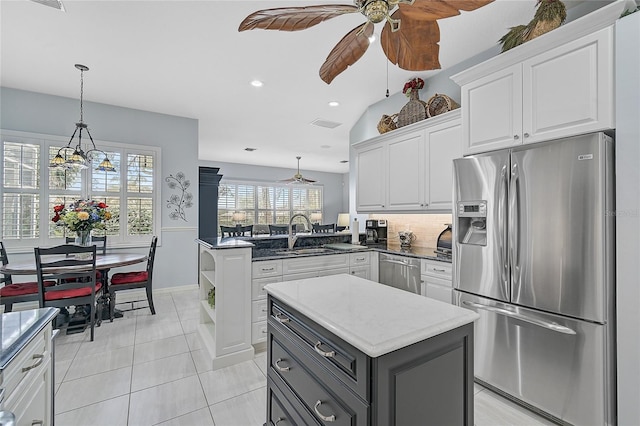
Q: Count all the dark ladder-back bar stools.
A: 3